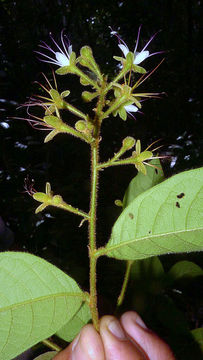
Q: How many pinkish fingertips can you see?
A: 3